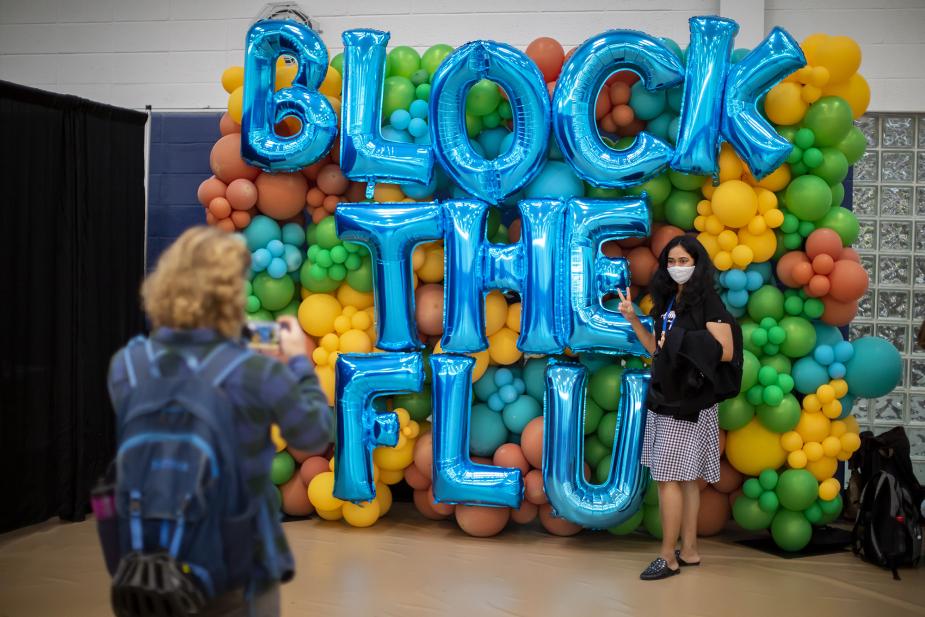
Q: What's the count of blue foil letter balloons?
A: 11